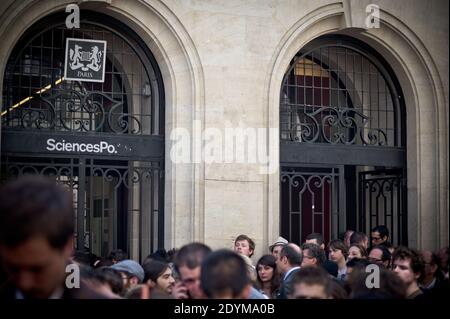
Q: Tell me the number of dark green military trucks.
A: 0